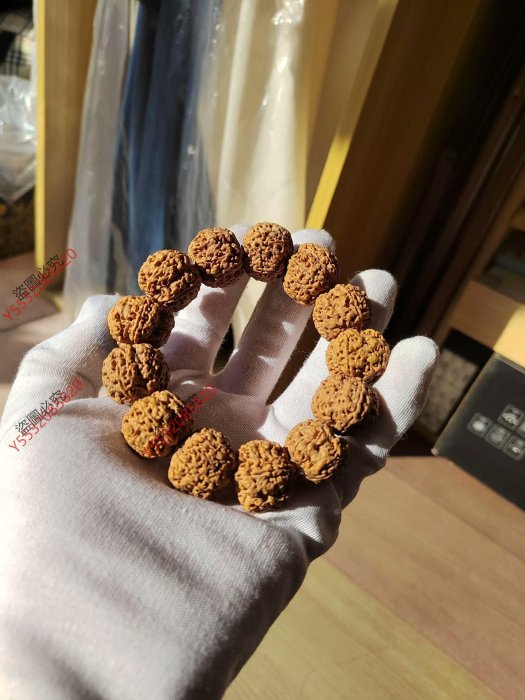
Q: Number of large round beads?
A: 13